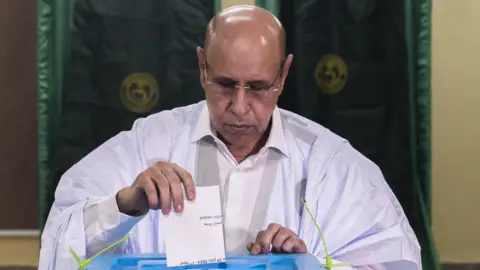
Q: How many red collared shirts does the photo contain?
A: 0